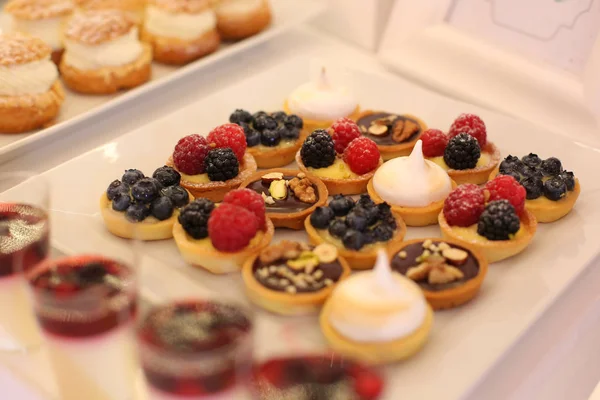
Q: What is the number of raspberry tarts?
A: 5